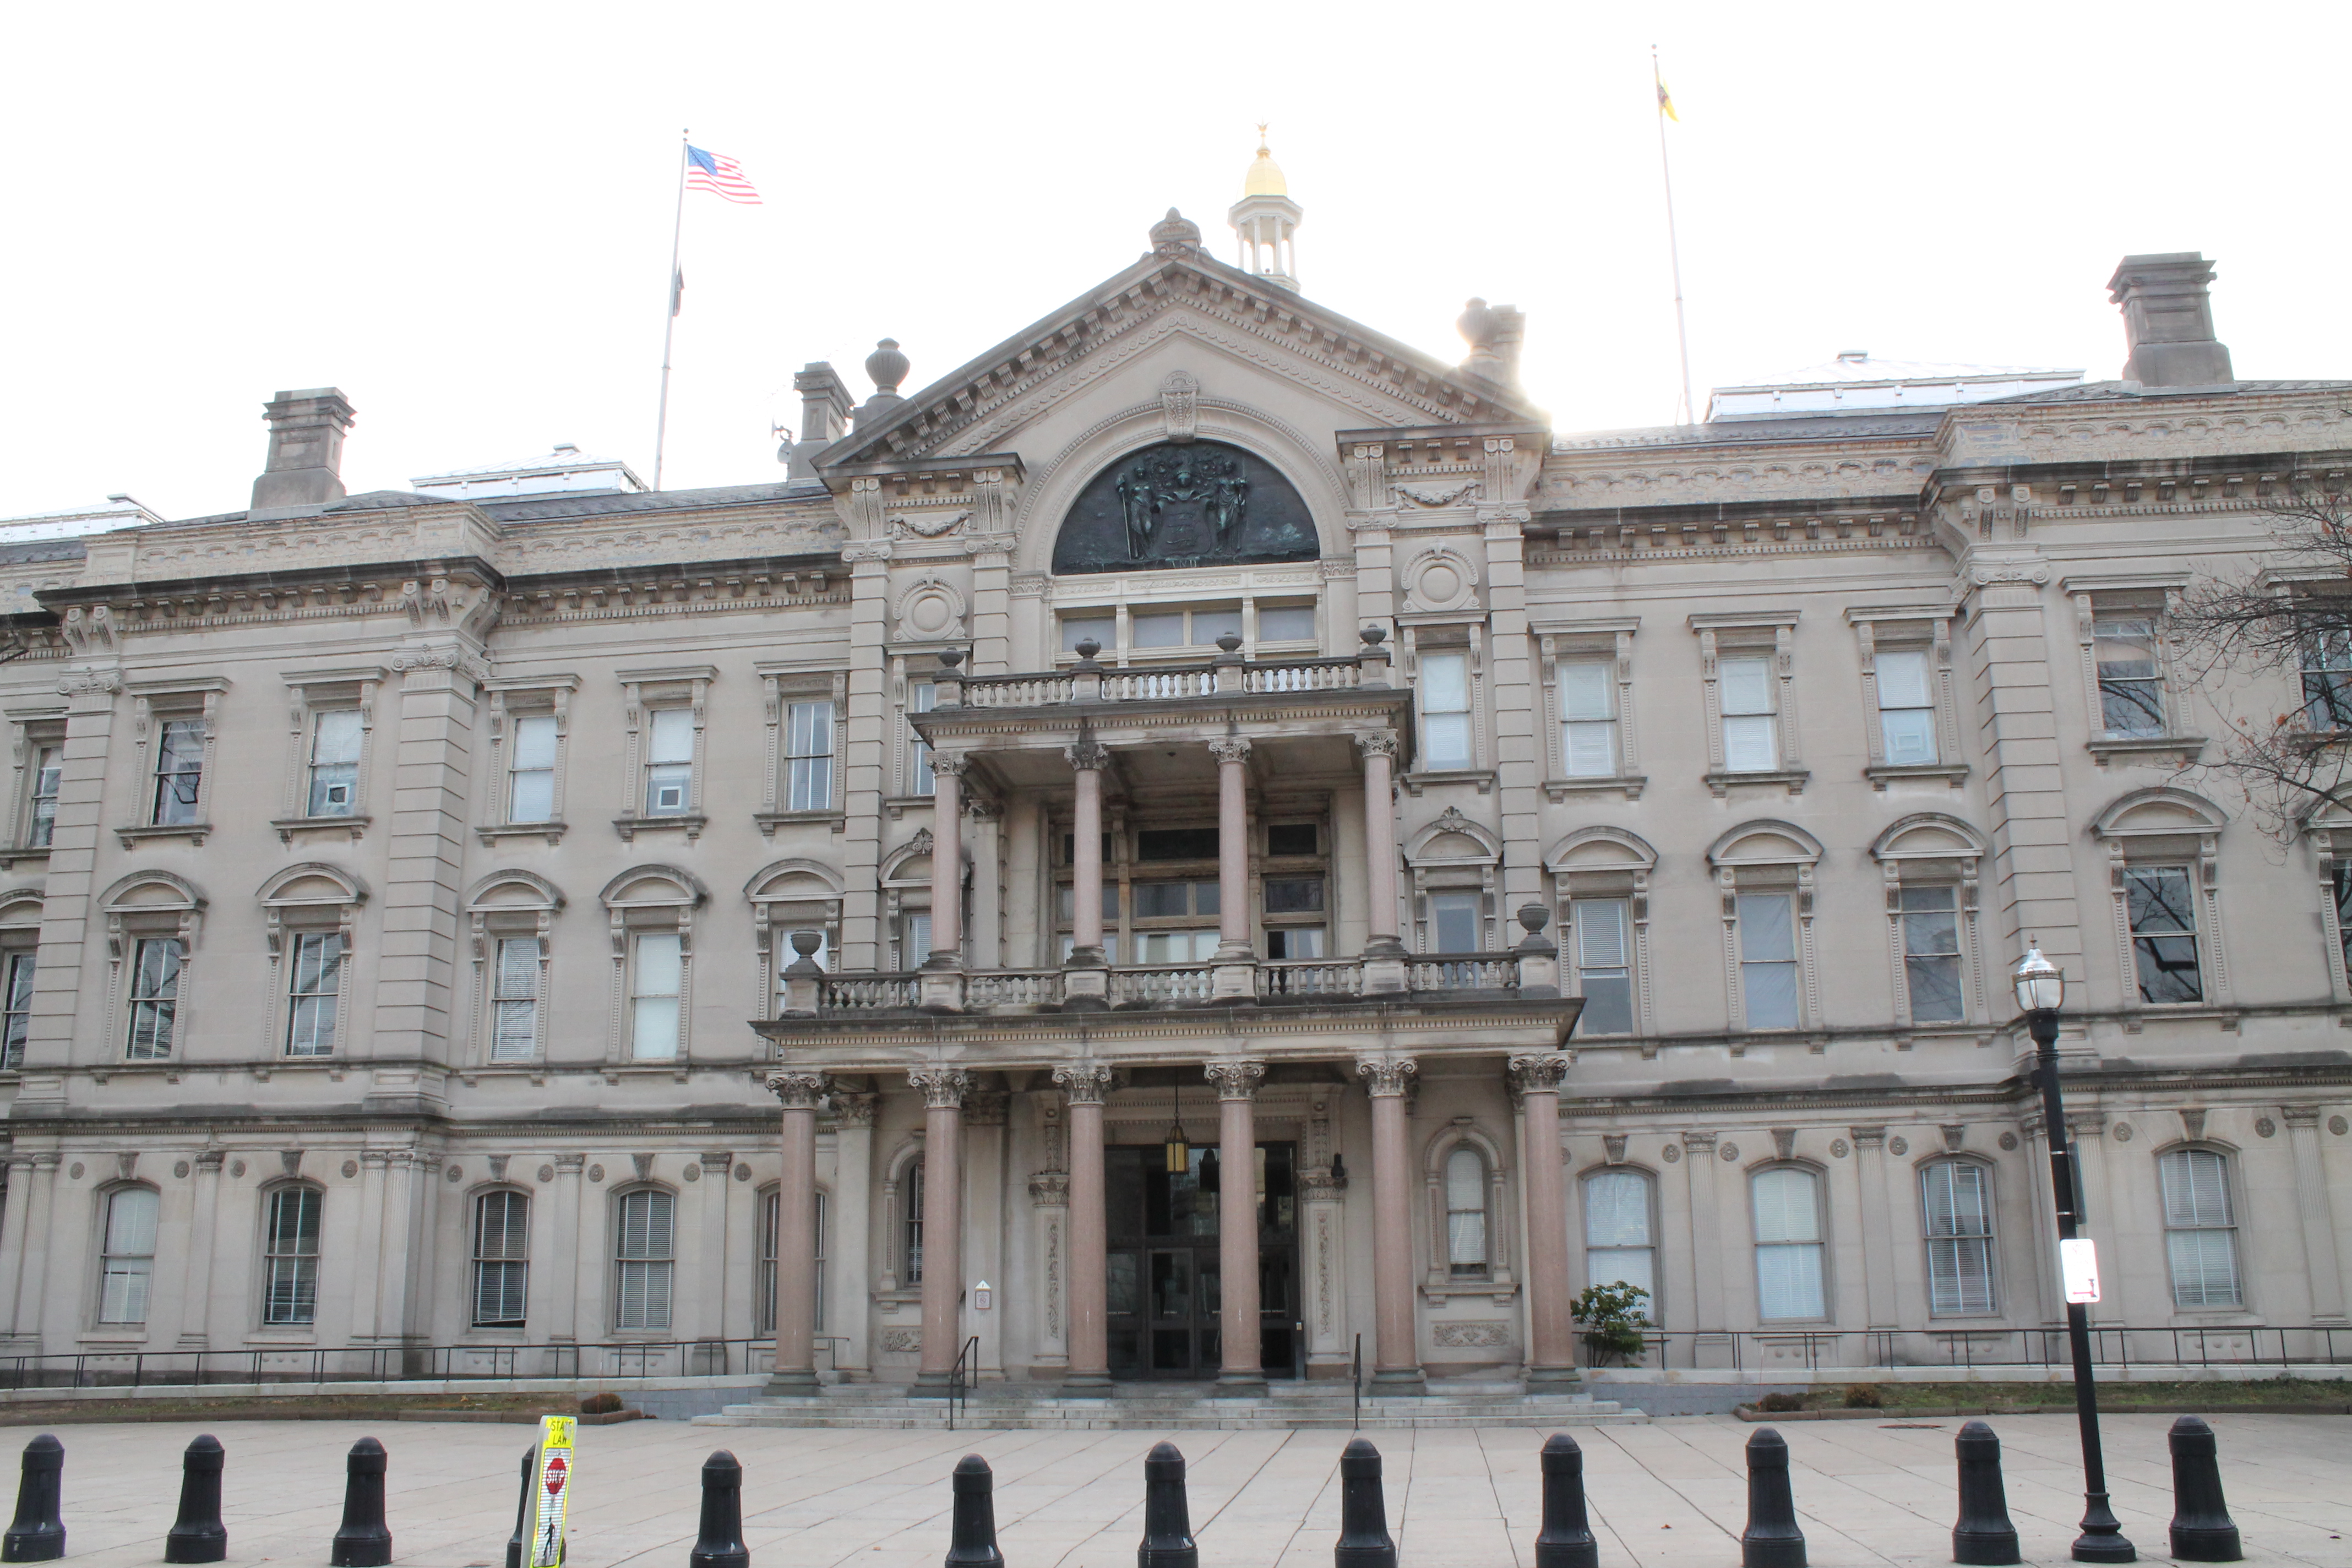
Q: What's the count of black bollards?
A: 12